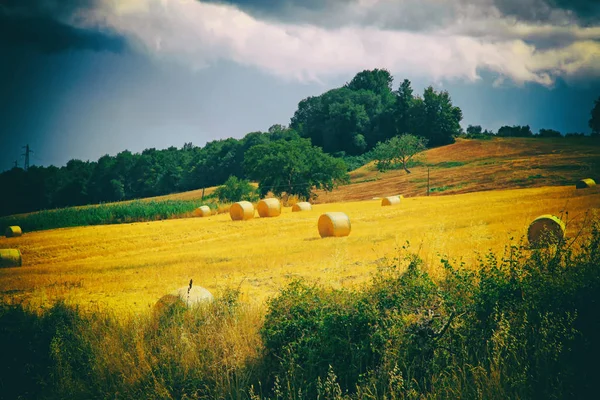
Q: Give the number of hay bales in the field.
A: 11